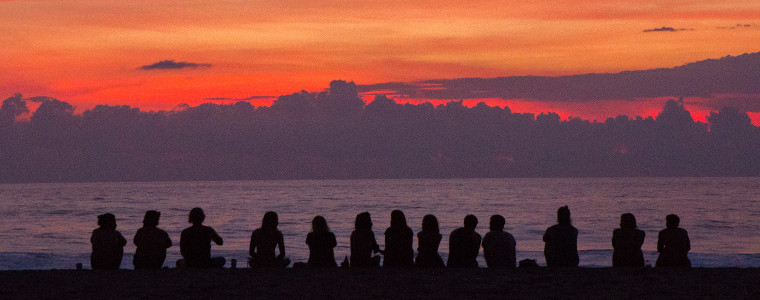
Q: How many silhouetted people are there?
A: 13